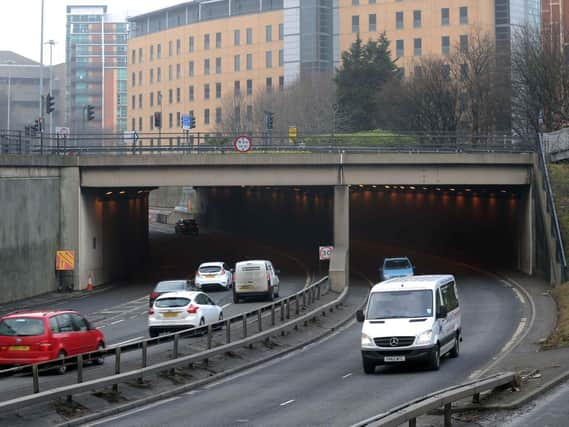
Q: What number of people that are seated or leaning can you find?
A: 0